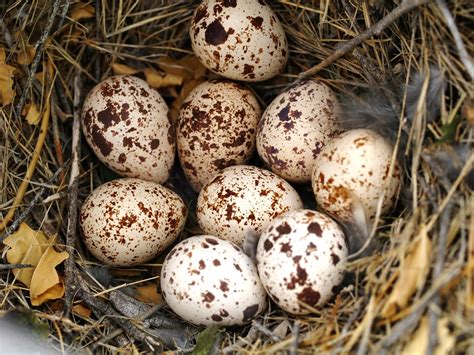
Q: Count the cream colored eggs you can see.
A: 9